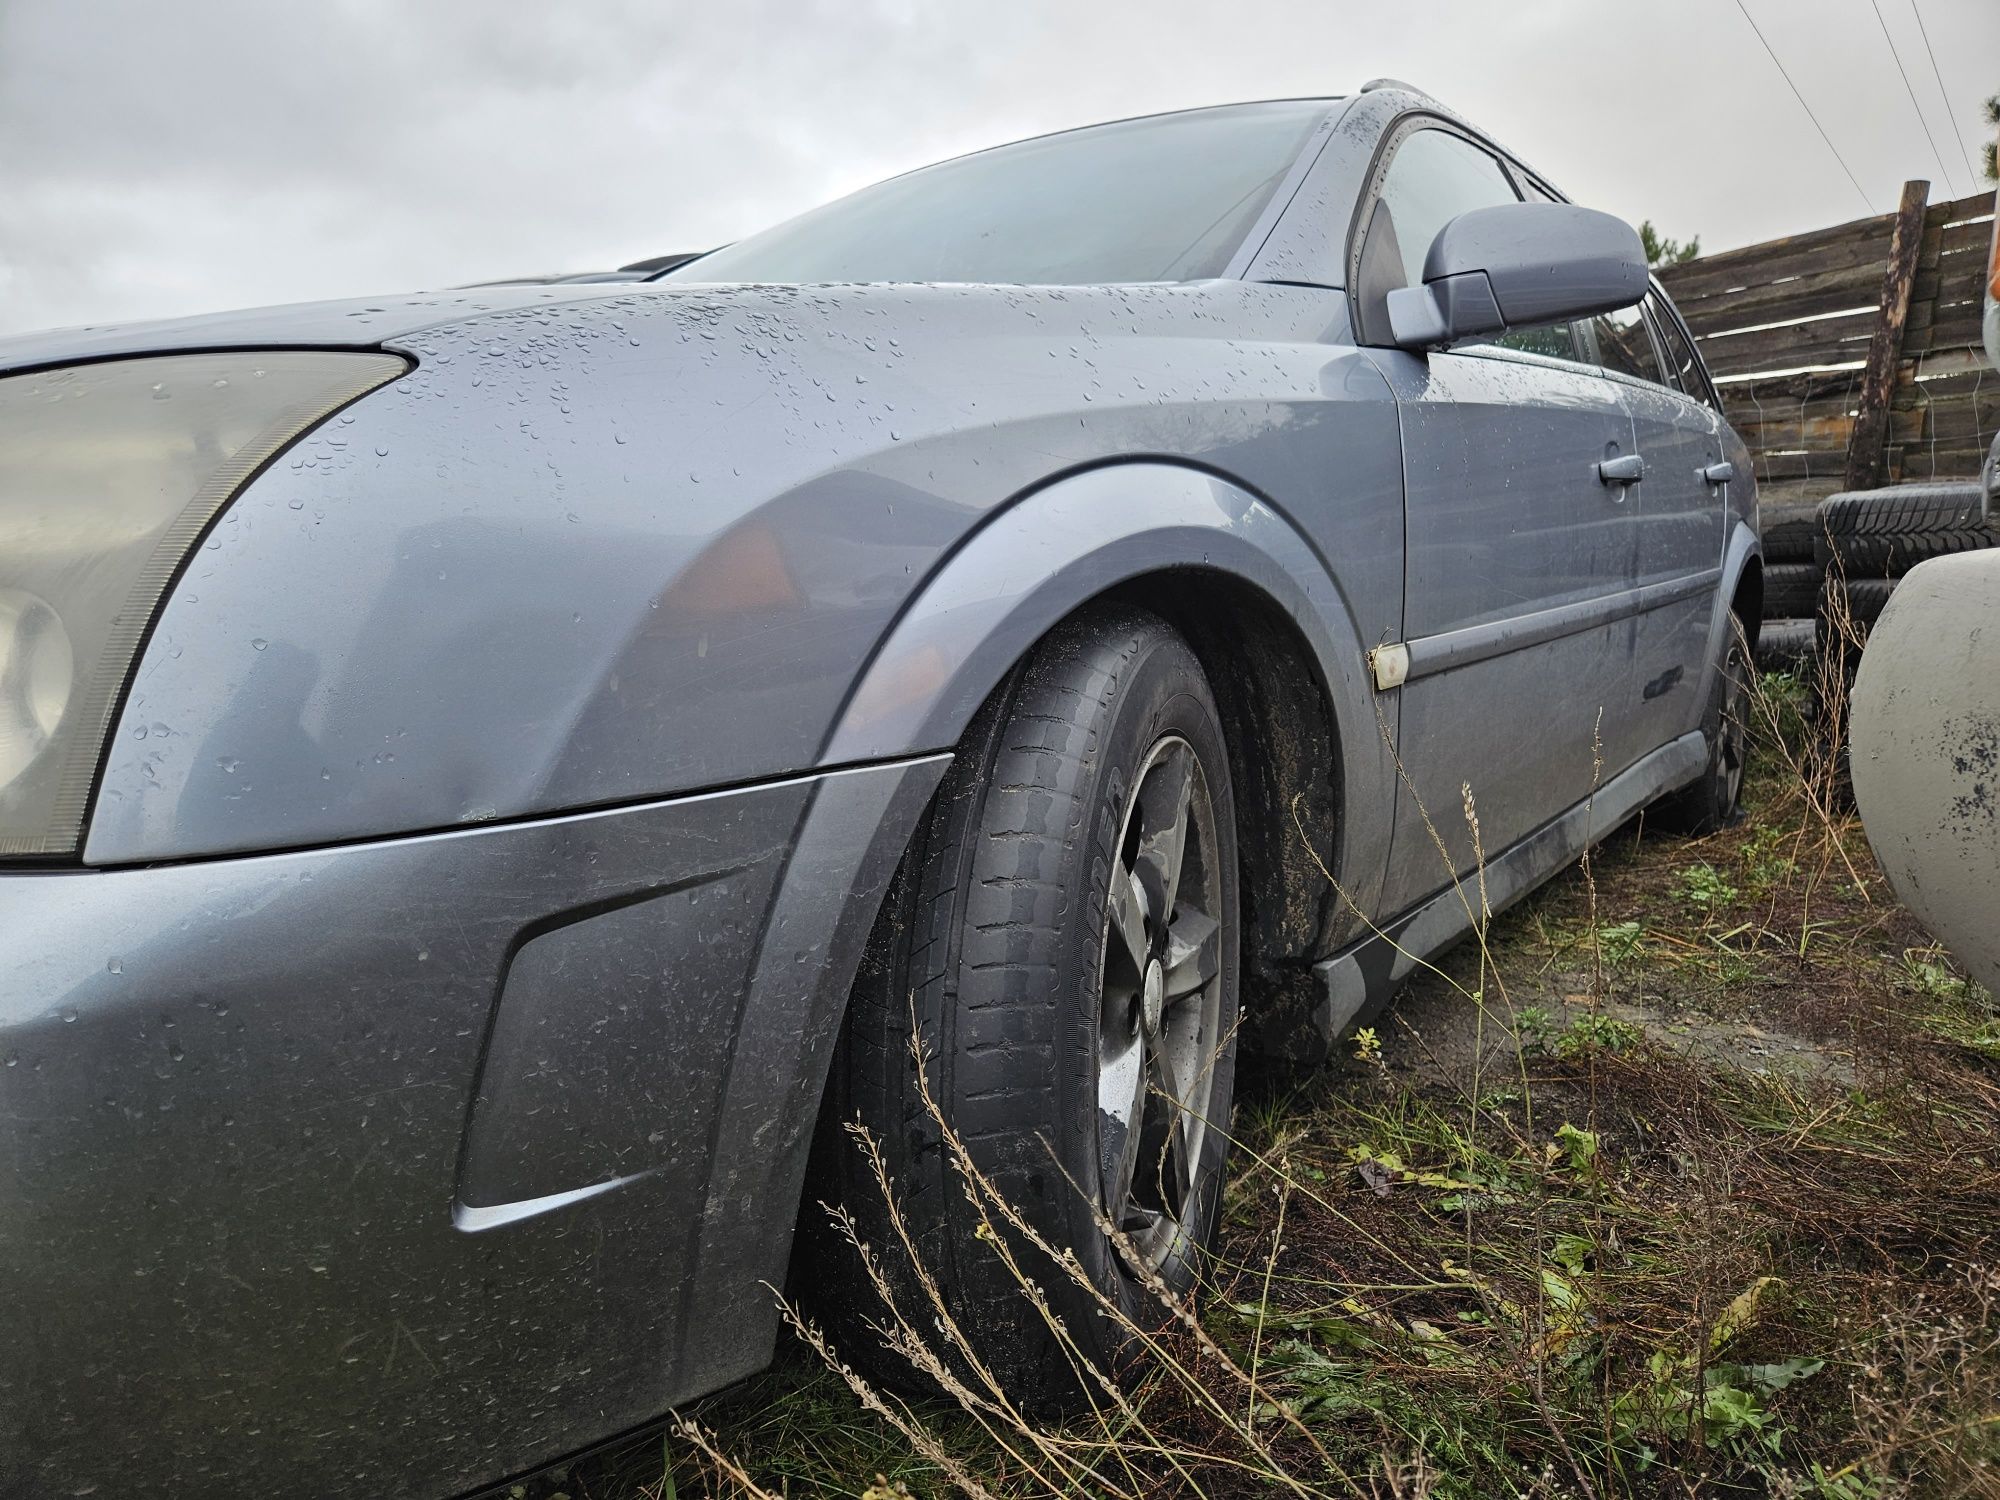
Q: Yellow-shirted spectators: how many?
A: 0